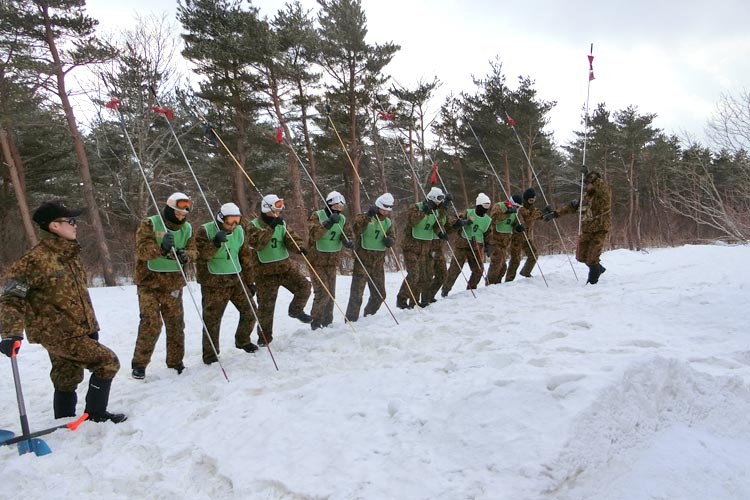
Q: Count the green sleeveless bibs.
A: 9